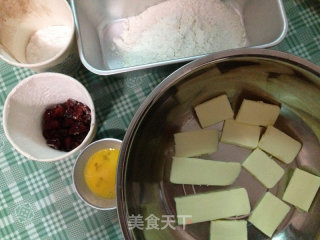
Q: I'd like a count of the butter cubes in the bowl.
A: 11